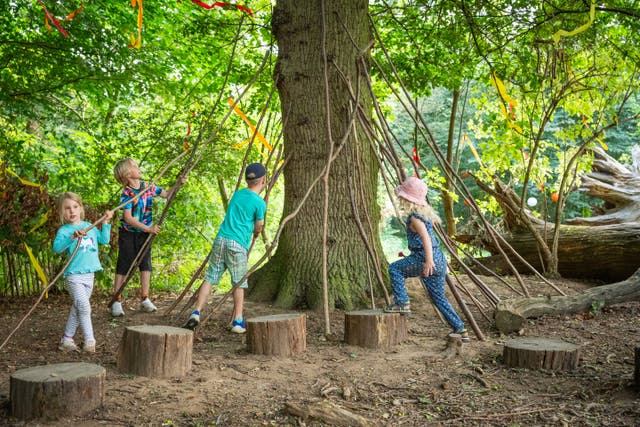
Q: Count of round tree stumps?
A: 5